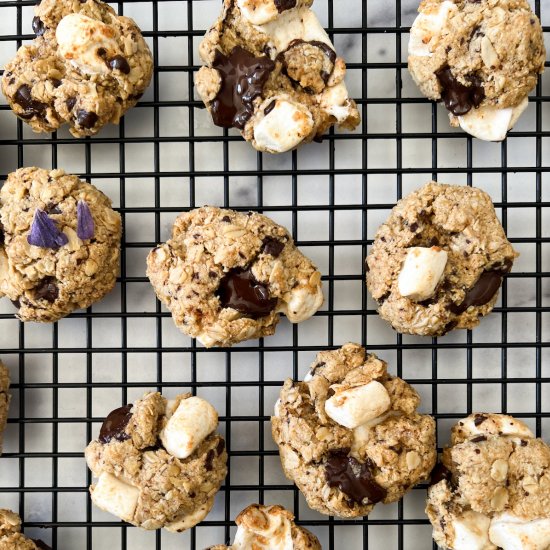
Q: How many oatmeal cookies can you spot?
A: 12